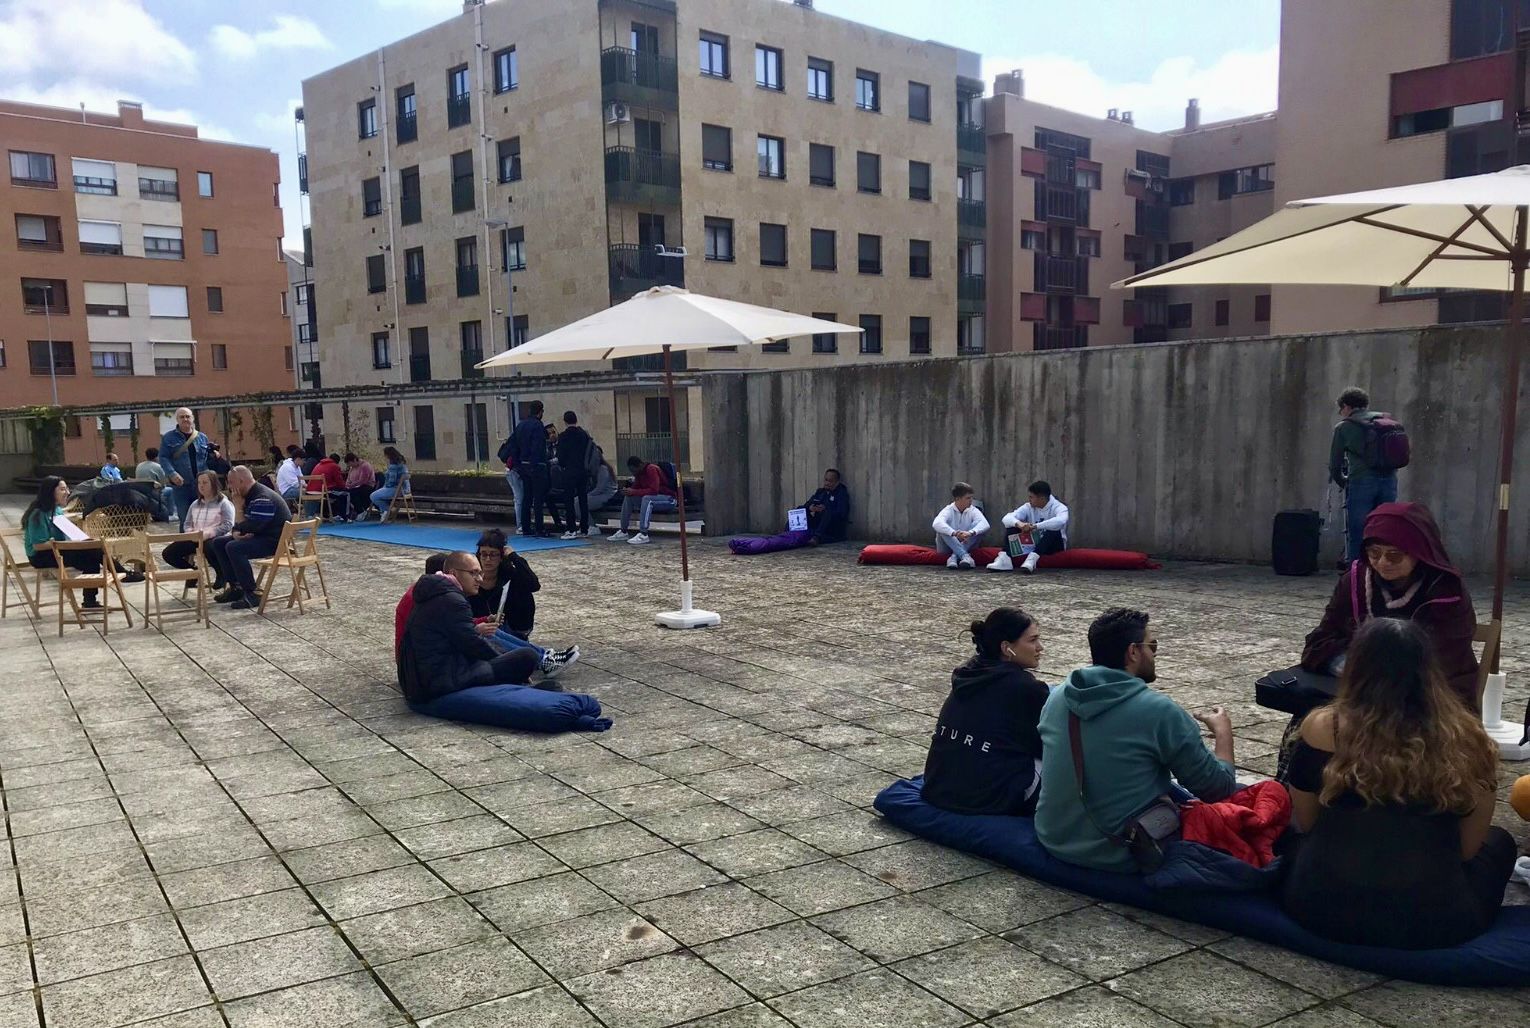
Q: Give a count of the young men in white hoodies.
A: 2